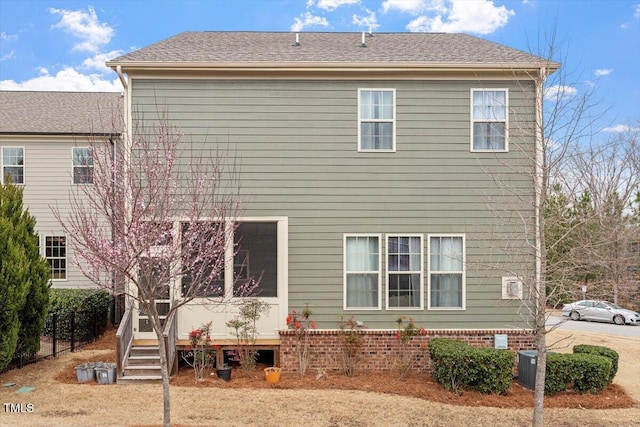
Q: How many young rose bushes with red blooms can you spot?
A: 4